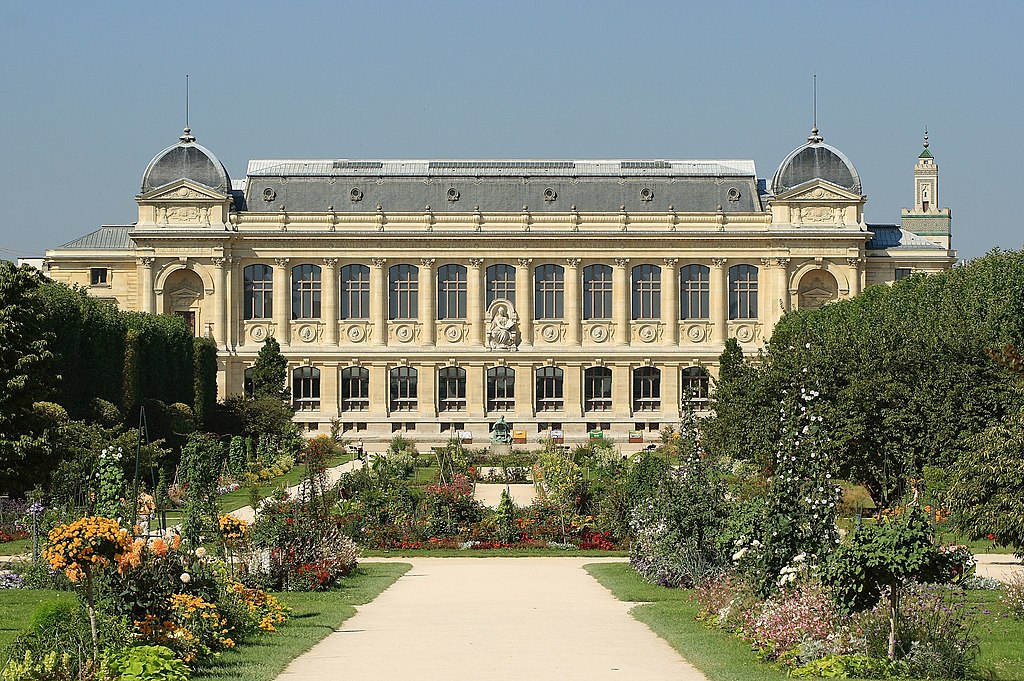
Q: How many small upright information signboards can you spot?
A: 5